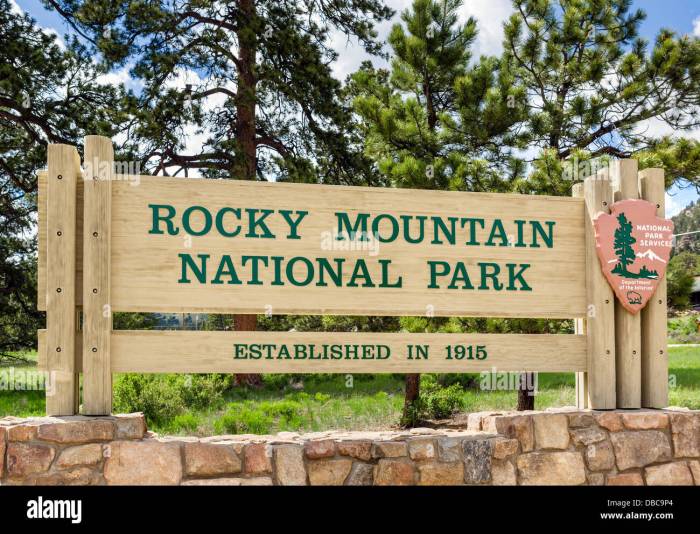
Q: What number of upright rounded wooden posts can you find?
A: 5